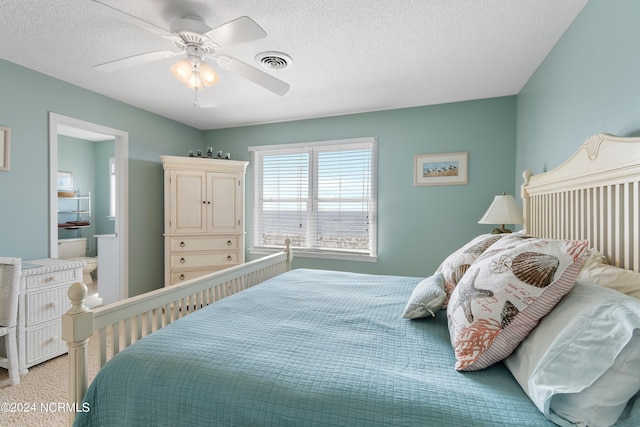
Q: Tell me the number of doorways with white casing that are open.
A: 1